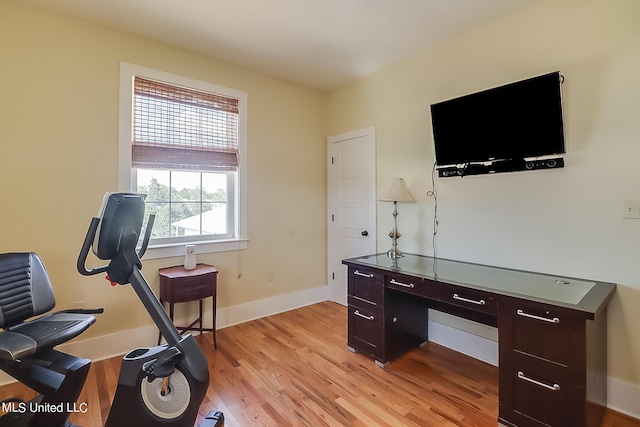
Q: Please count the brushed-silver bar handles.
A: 6